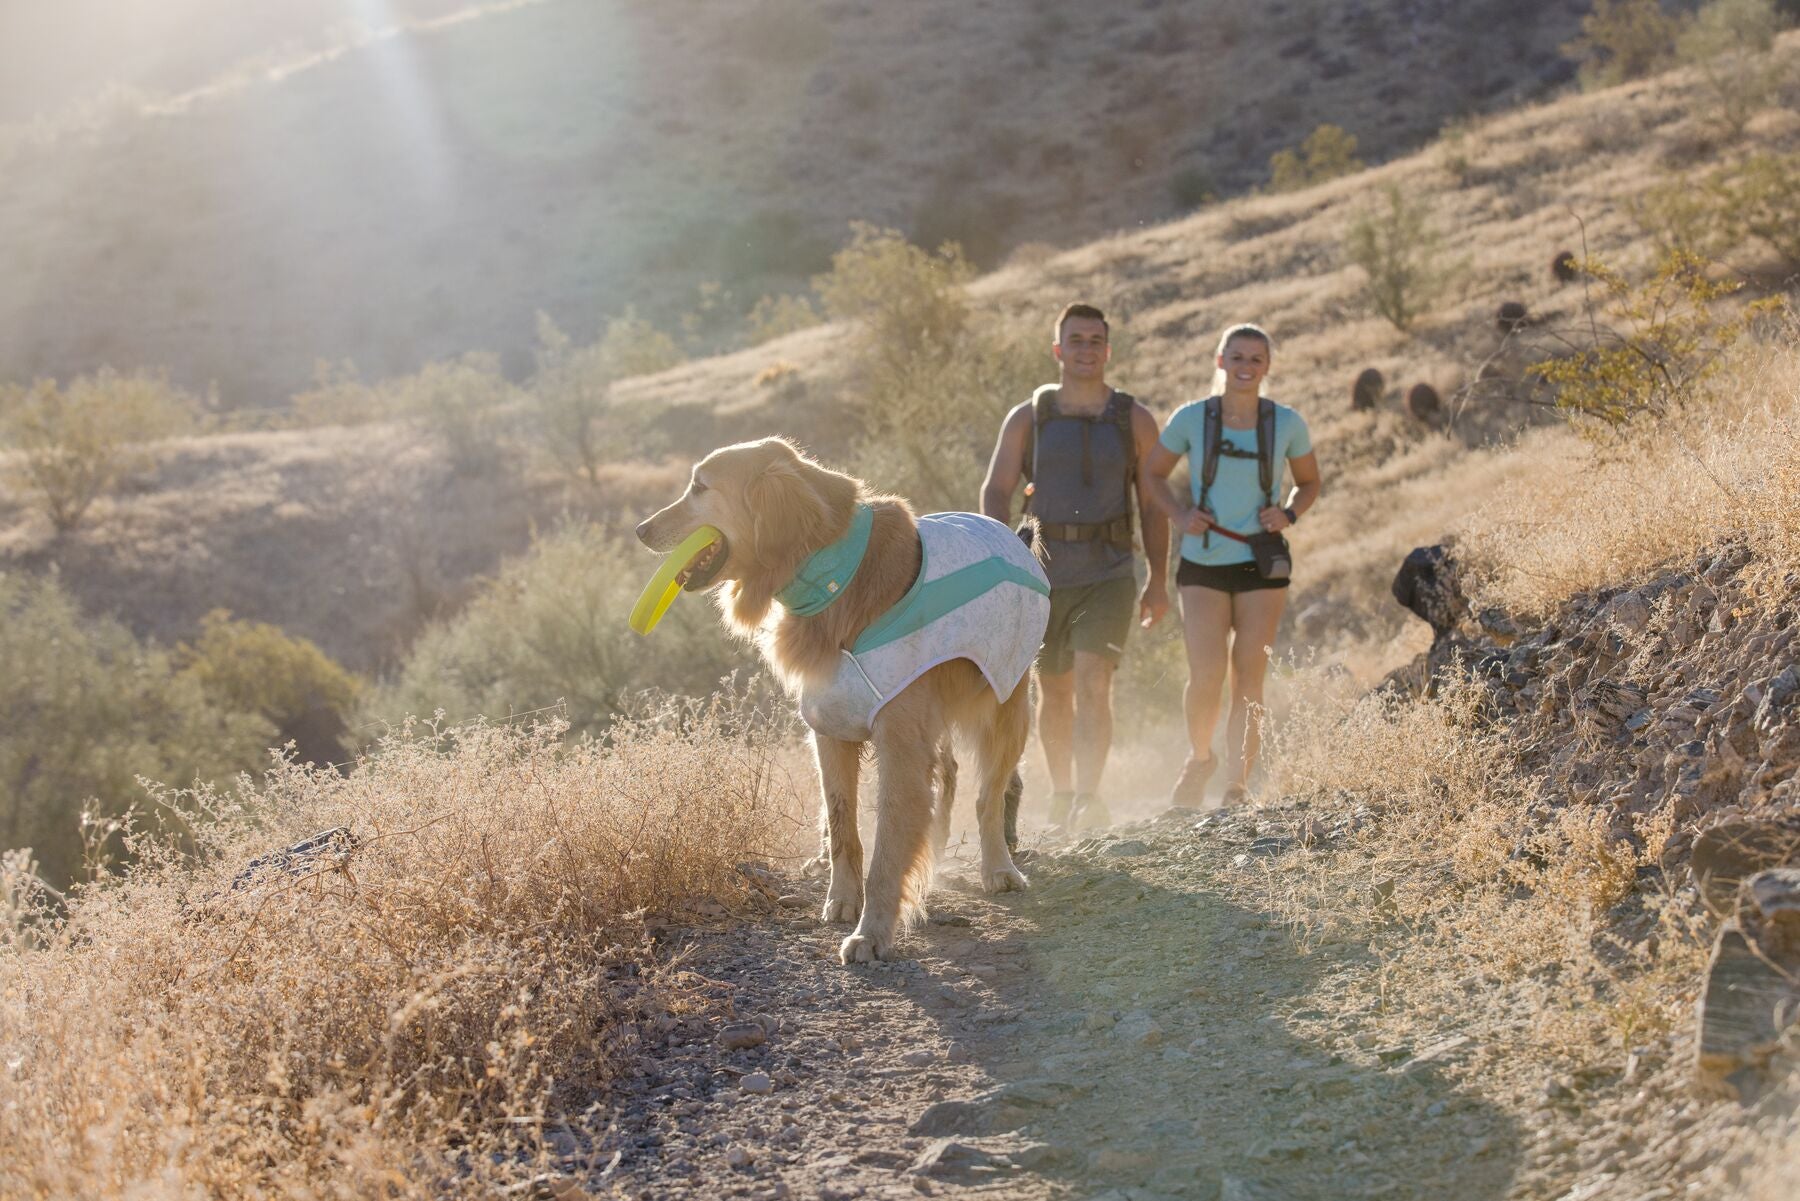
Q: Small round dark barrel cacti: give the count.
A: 4